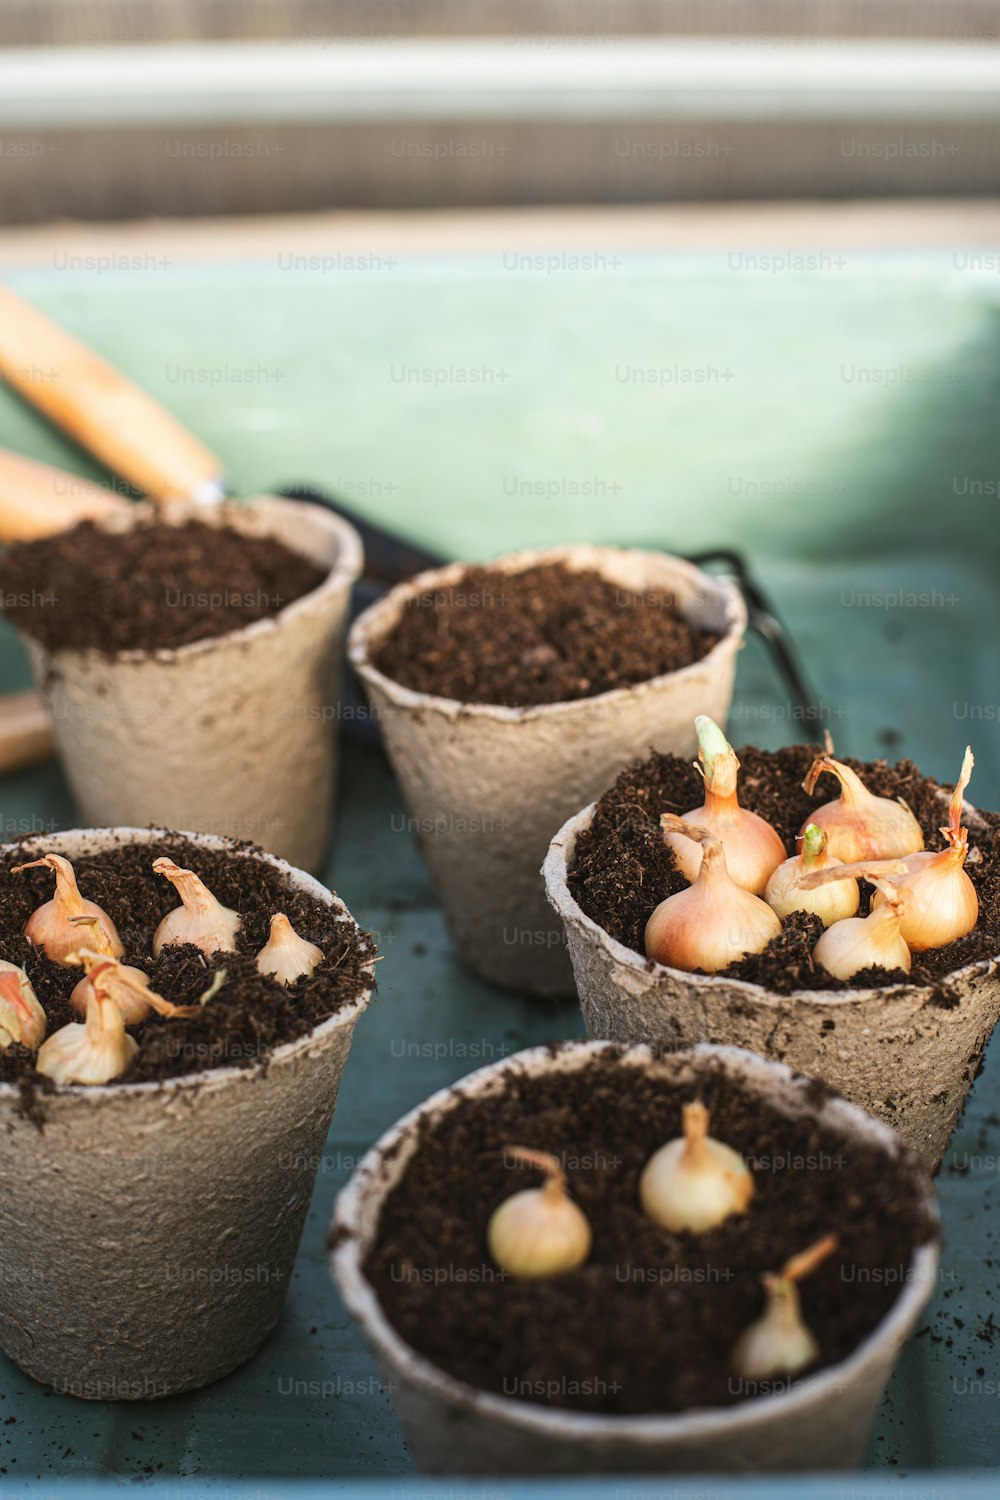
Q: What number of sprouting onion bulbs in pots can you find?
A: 15